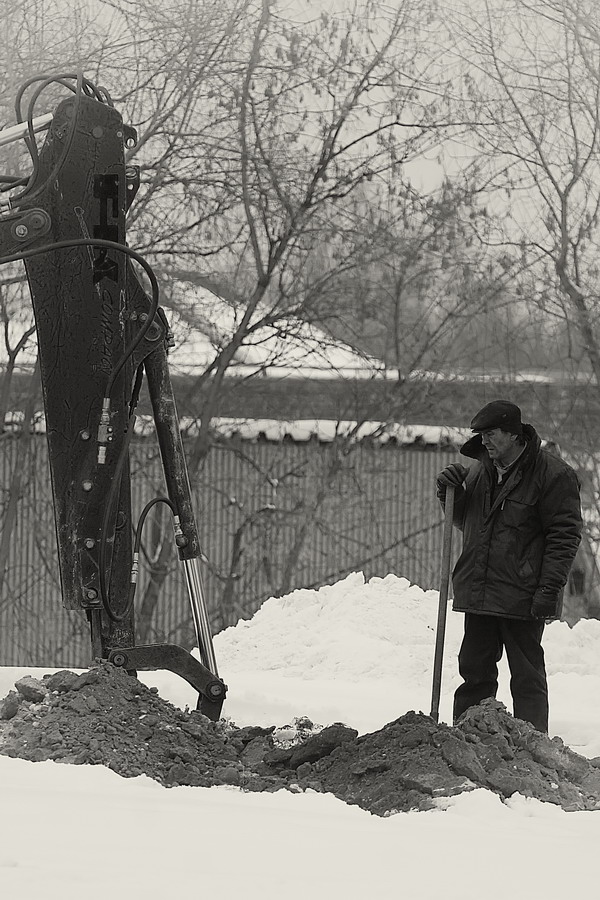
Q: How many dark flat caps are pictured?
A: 1